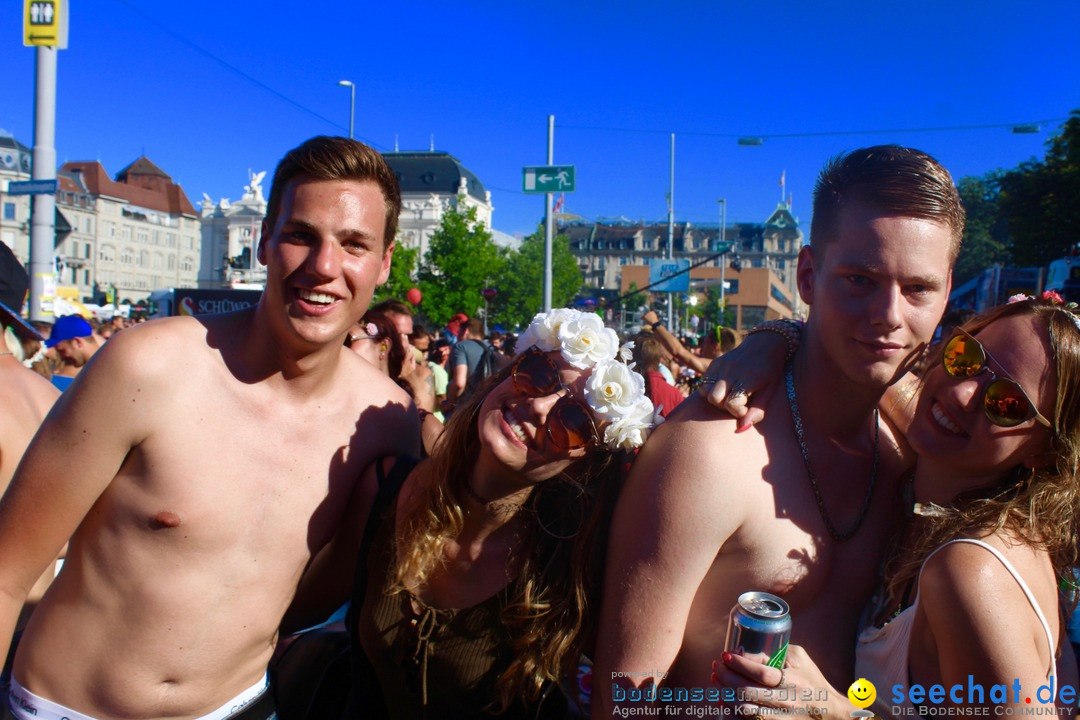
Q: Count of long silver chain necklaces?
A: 1